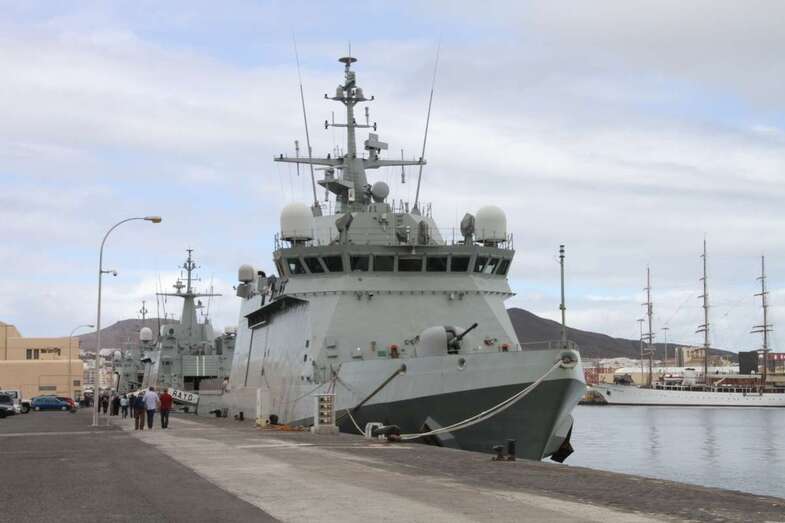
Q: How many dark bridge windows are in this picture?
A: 11